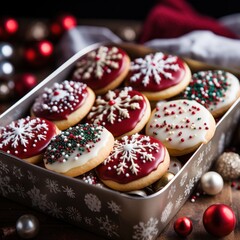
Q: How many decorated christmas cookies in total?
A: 9